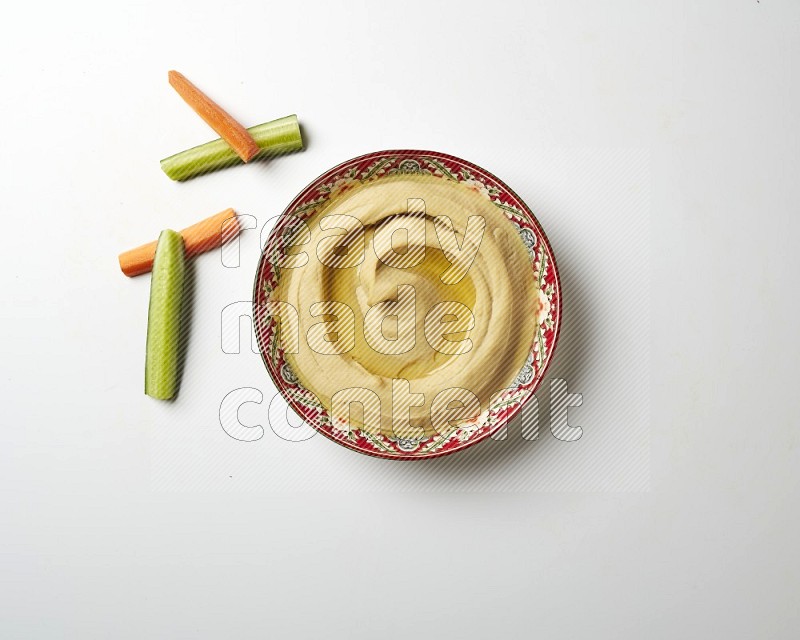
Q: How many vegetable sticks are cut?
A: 4